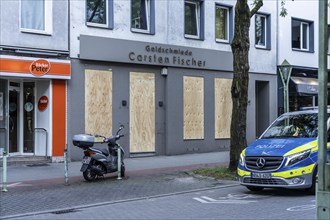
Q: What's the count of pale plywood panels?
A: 4